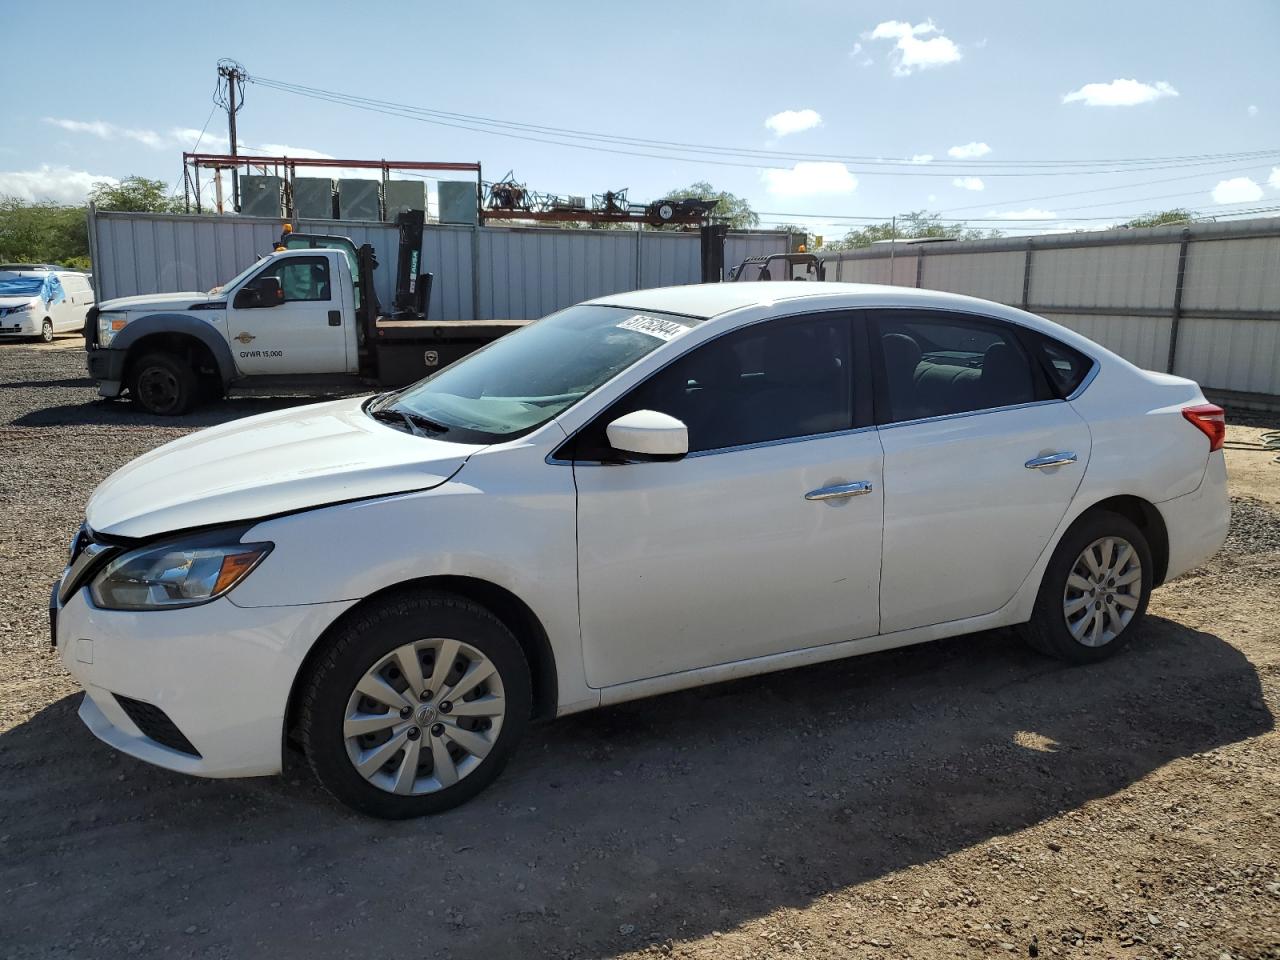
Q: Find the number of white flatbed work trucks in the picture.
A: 1